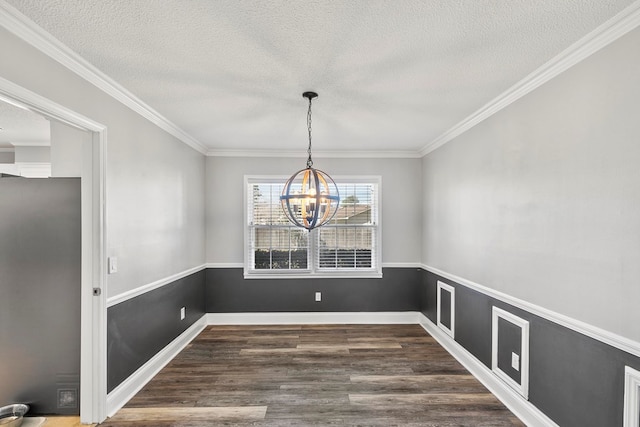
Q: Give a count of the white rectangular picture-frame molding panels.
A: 3